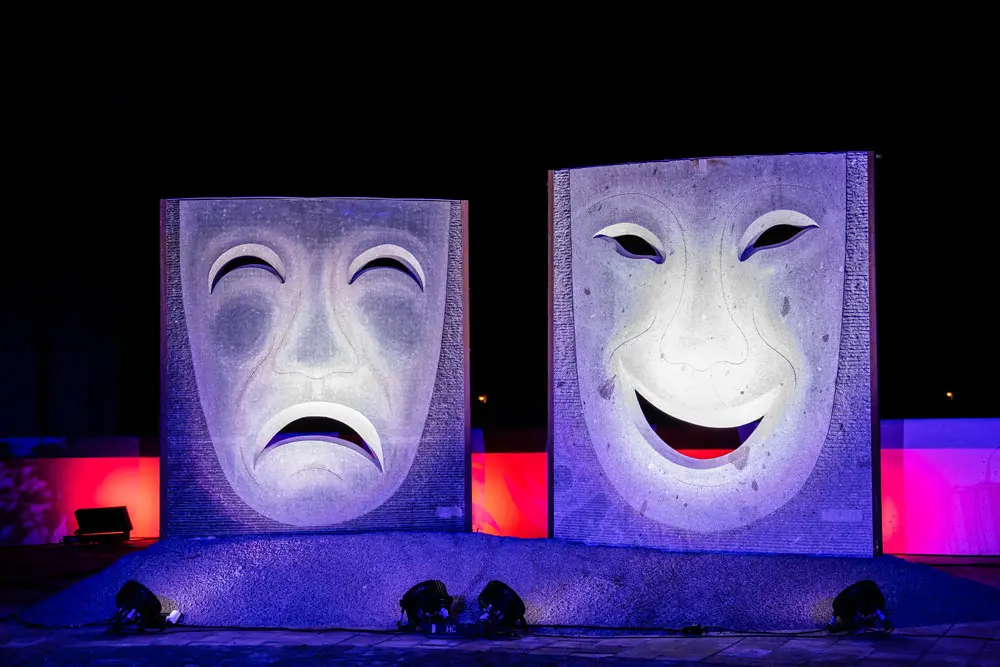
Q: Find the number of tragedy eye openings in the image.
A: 2